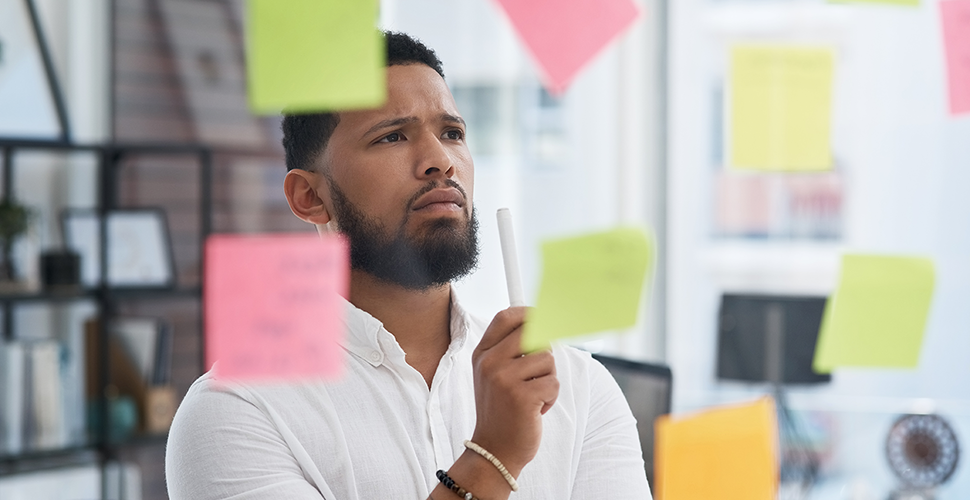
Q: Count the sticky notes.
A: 9